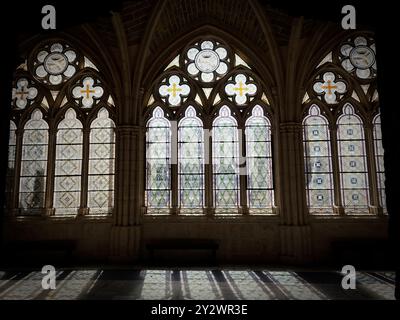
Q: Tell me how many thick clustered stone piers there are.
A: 2